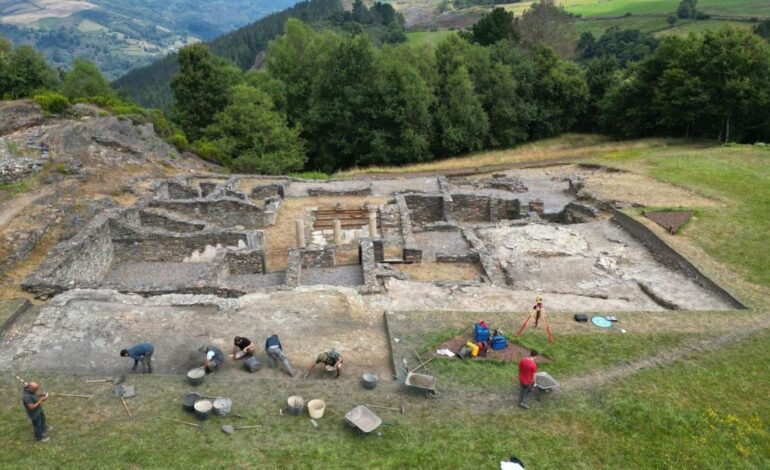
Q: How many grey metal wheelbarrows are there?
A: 3